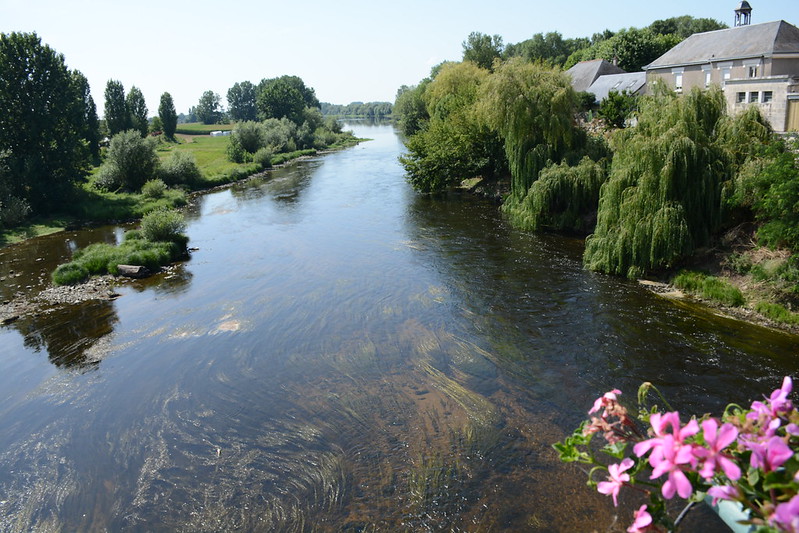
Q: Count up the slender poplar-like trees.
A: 3